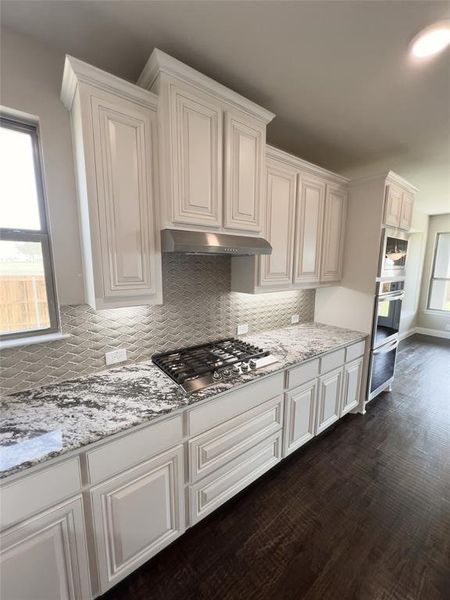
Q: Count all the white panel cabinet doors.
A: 13